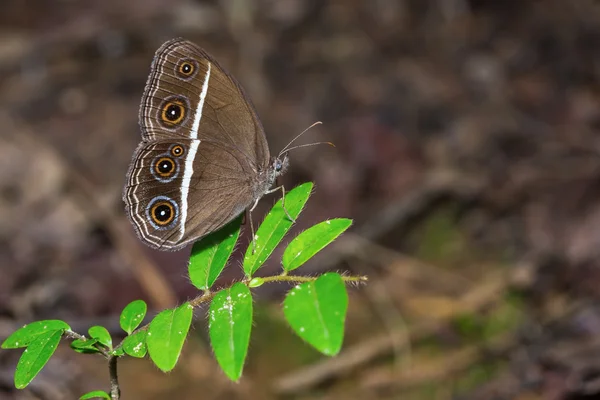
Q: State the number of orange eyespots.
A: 5